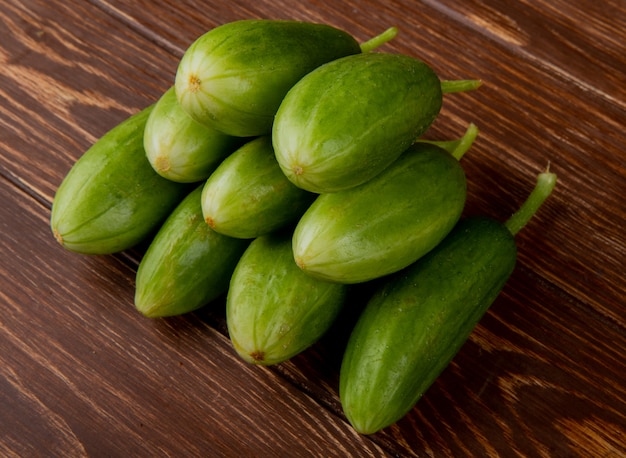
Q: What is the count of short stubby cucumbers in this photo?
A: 9